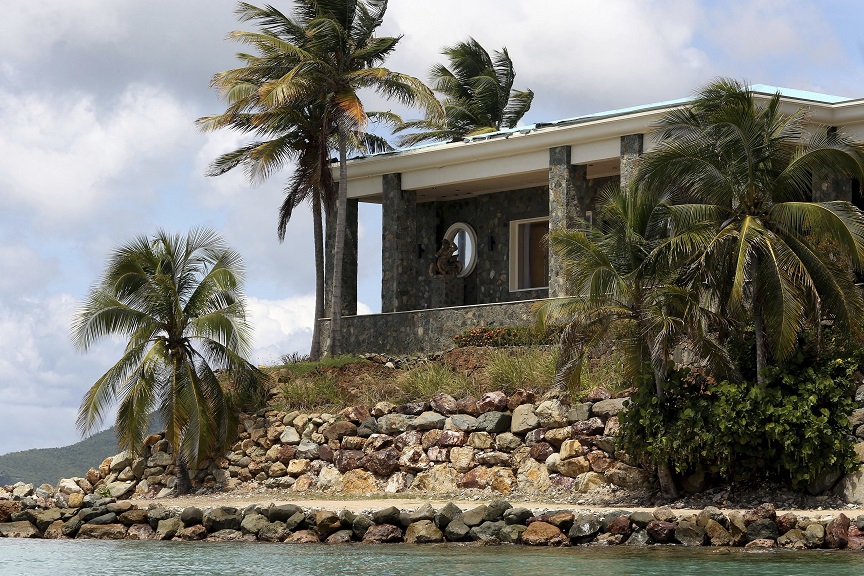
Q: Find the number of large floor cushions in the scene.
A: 0